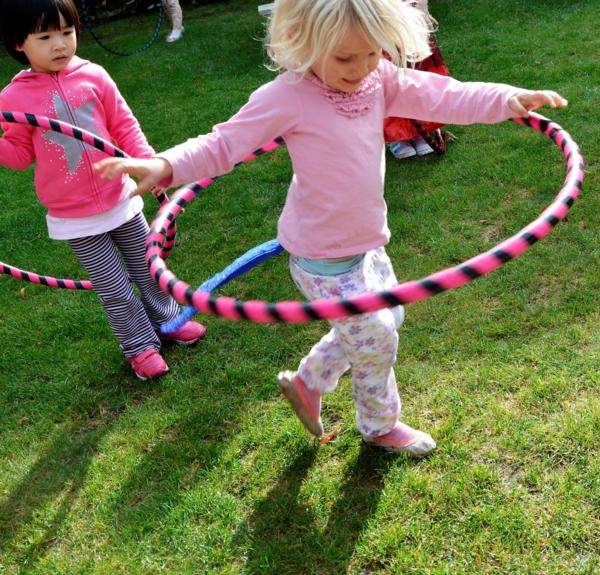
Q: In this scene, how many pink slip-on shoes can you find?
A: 2